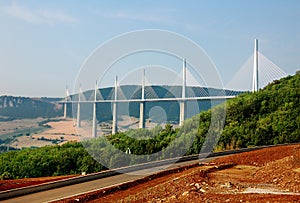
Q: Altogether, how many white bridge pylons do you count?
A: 7